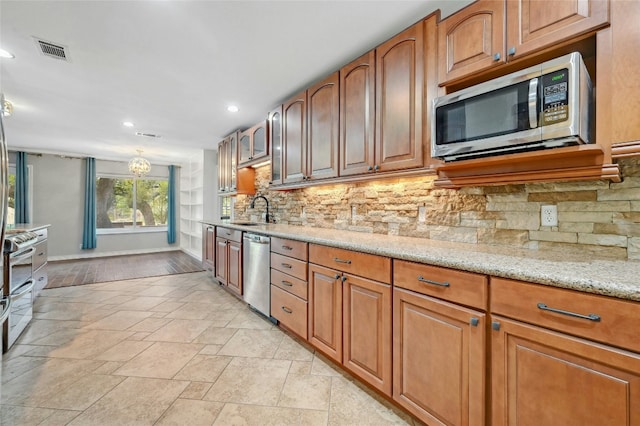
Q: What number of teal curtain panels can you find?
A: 3